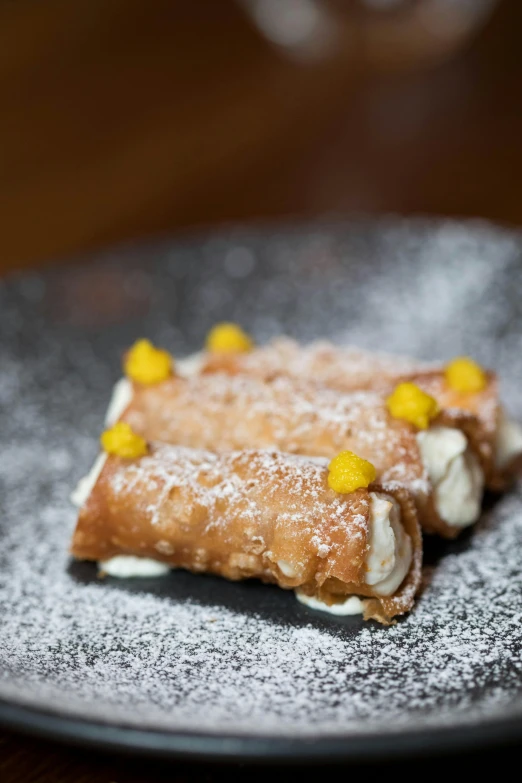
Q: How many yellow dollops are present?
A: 6